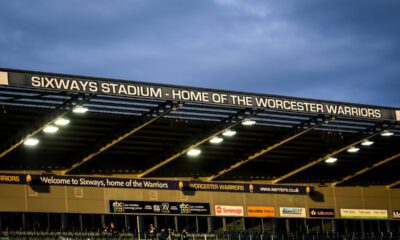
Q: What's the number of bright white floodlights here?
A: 12